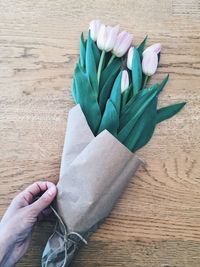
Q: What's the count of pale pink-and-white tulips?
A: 7